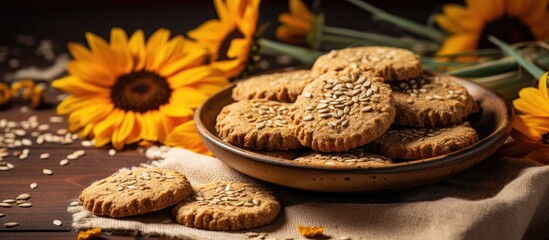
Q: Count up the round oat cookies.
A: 9